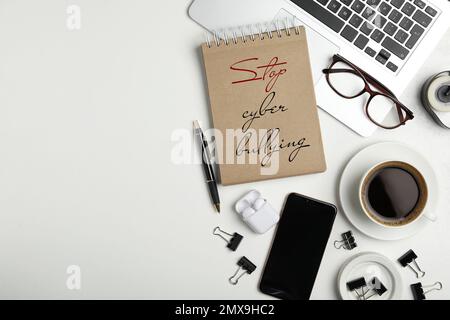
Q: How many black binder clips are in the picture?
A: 7